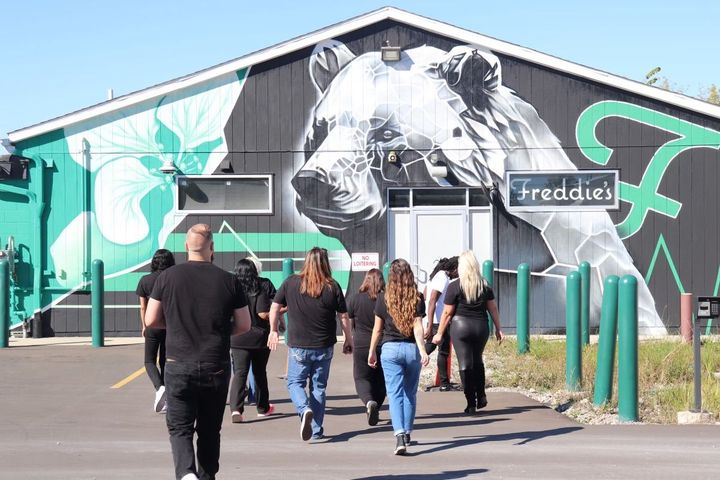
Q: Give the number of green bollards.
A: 10